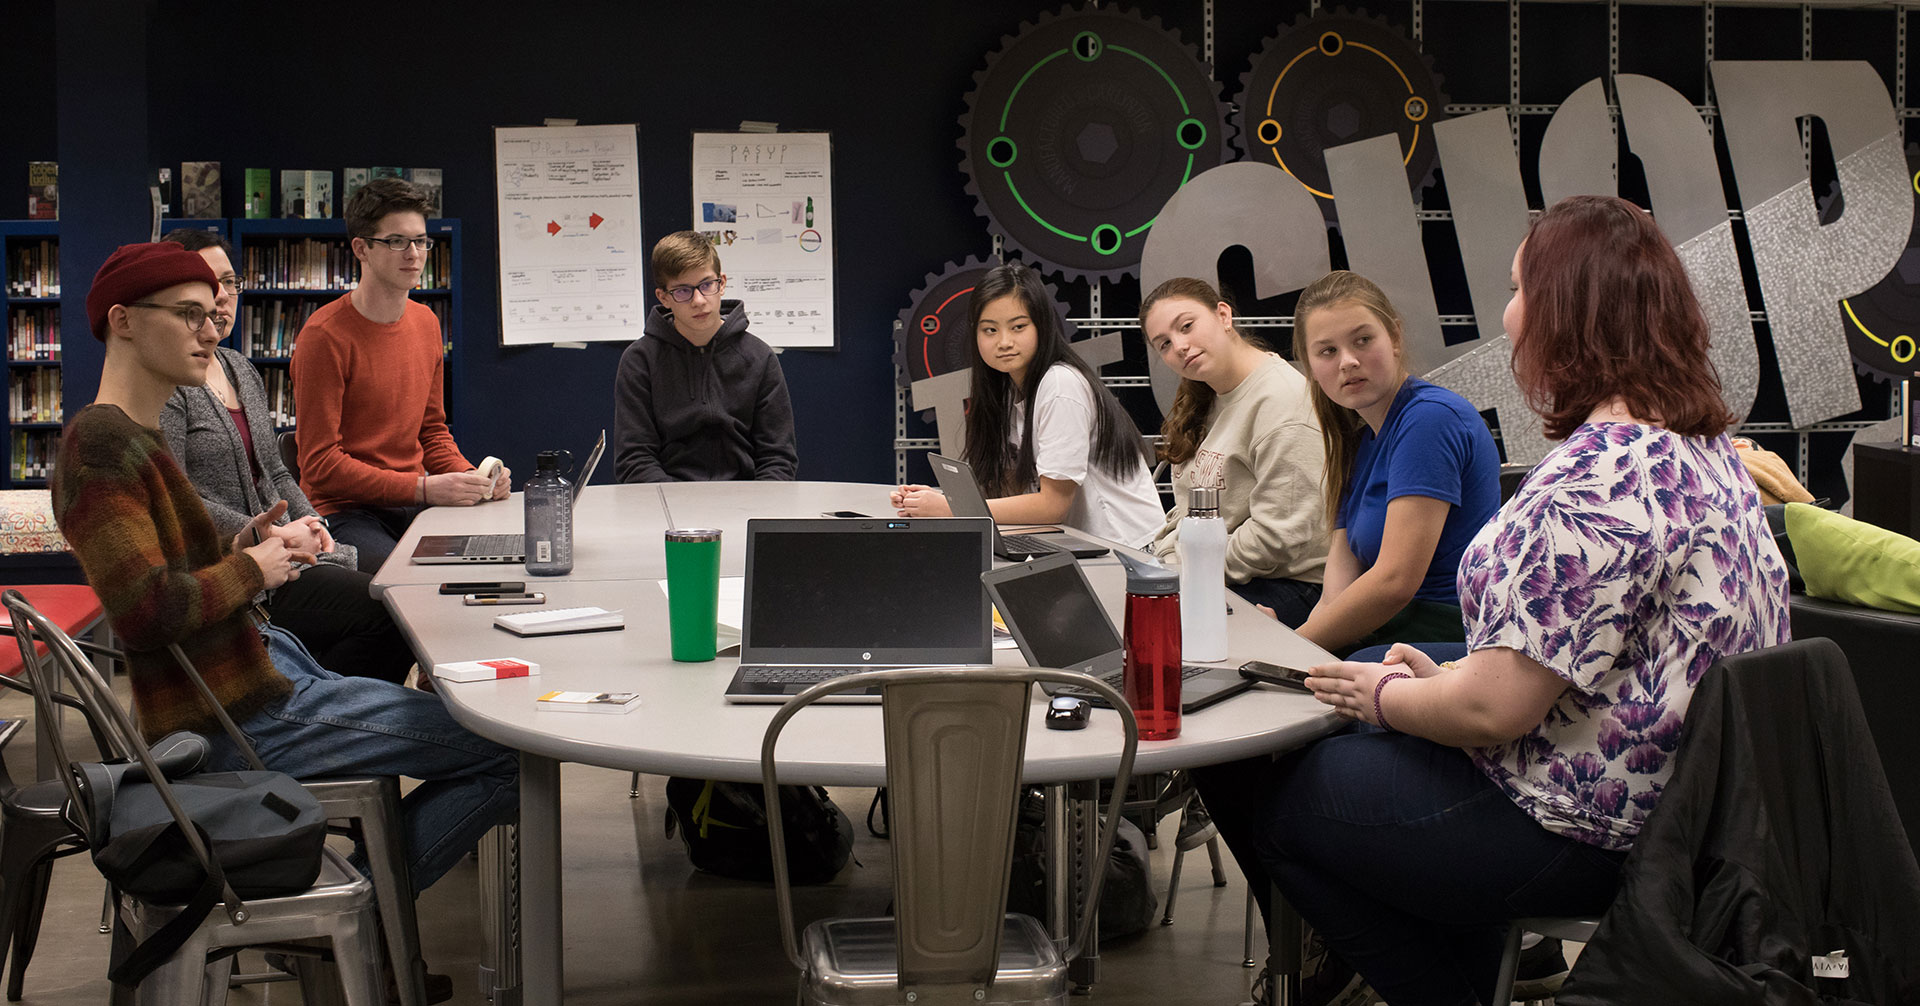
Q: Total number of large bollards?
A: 0